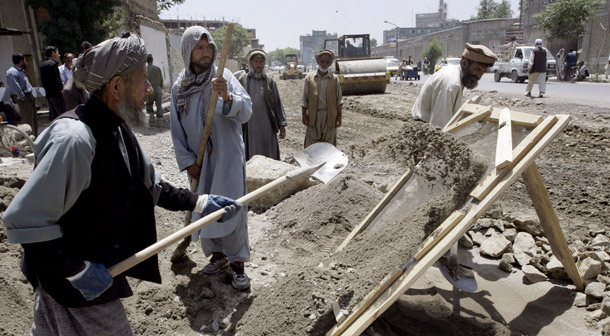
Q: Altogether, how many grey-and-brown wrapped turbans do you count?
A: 1